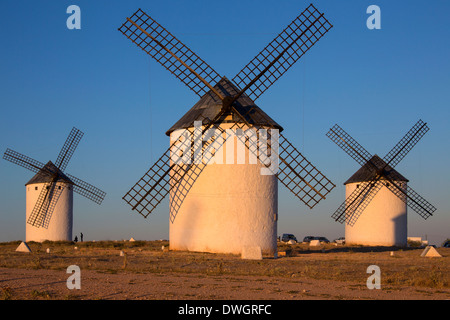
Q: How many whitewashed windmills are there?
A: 3